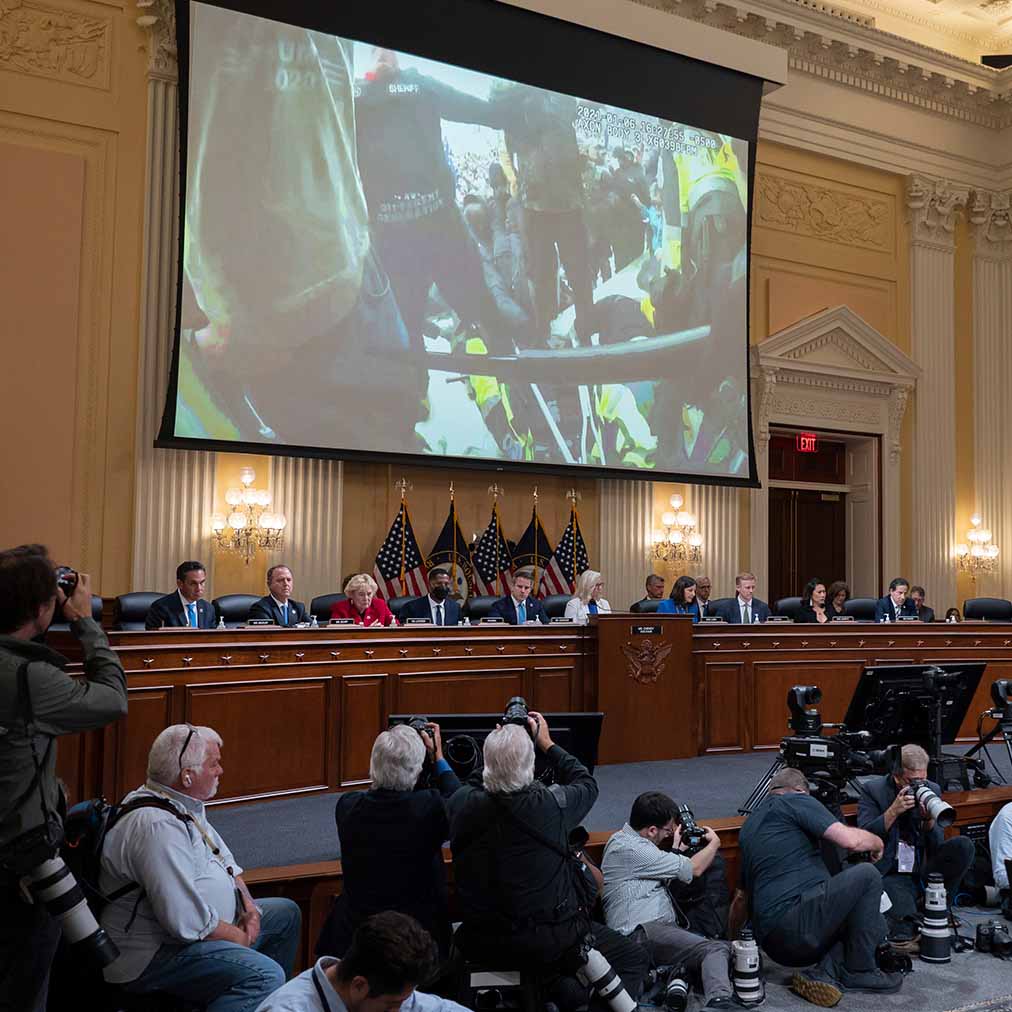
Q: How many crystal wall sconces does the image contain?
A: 3